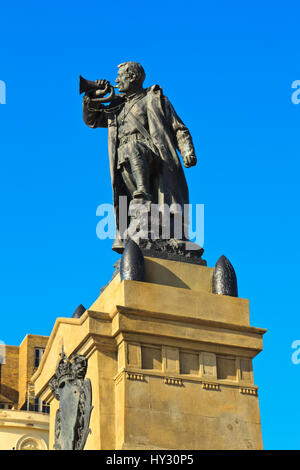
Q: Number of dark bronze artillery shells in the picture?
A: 3